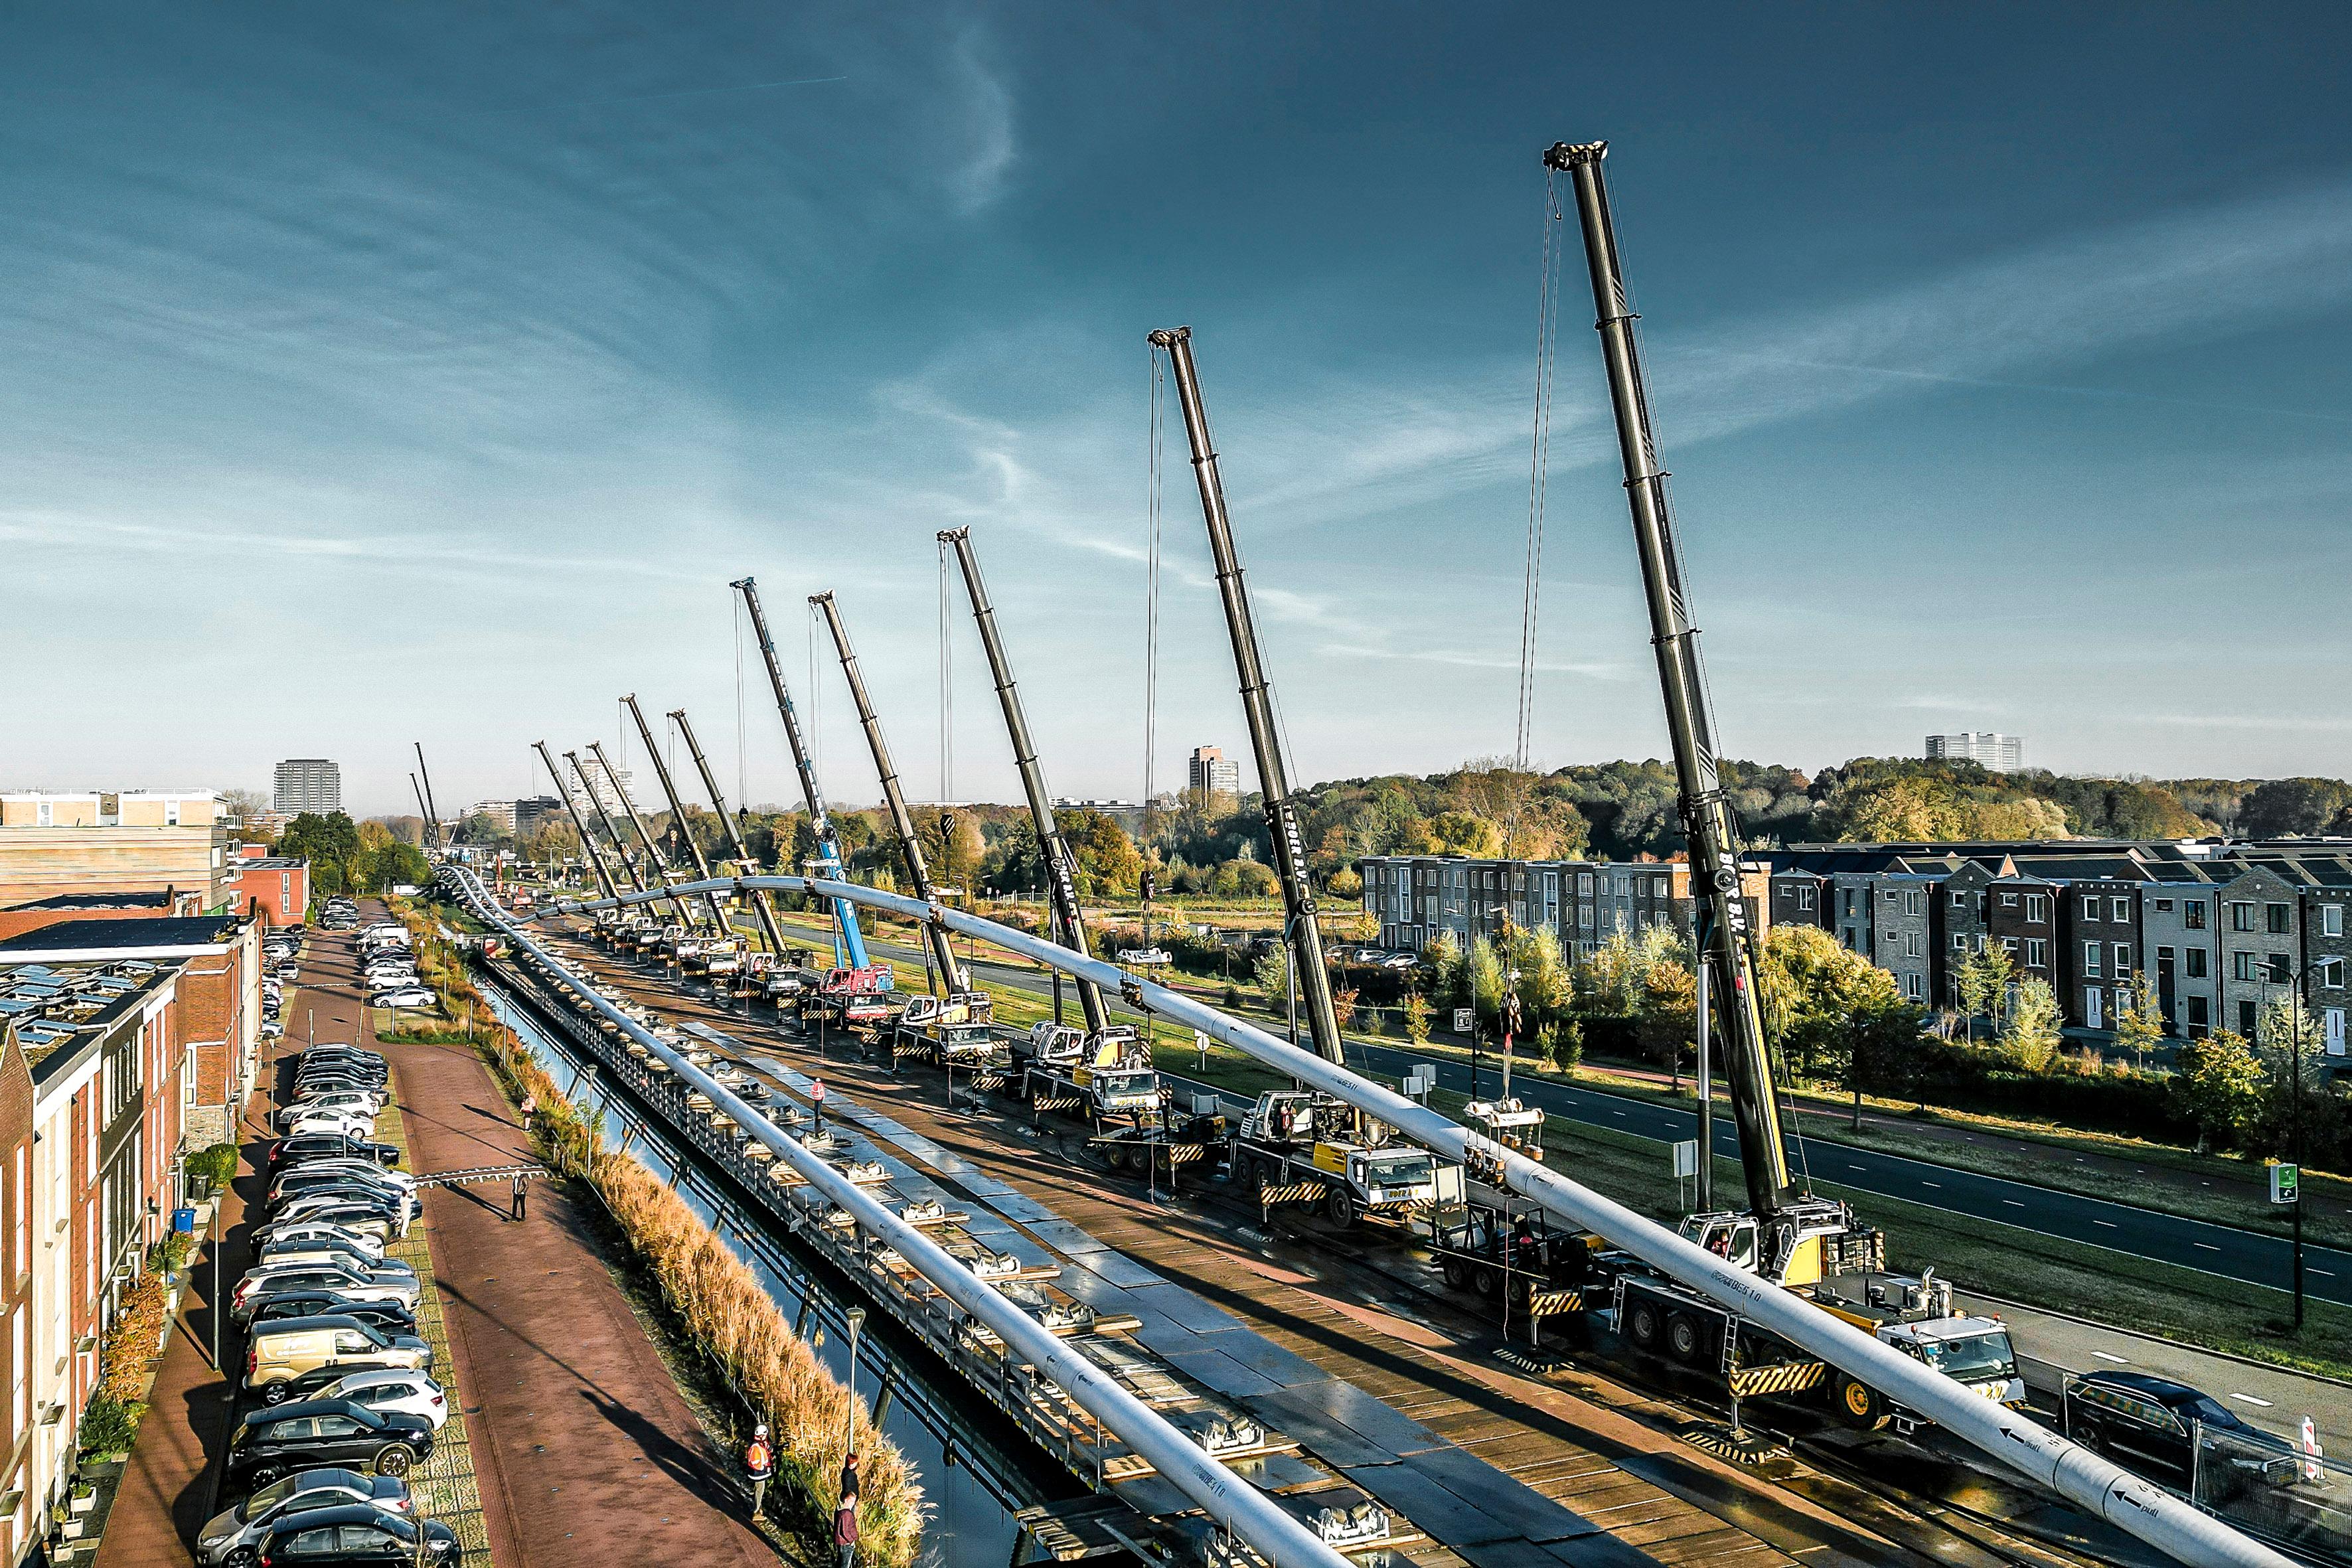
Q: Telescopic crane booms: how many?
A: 12